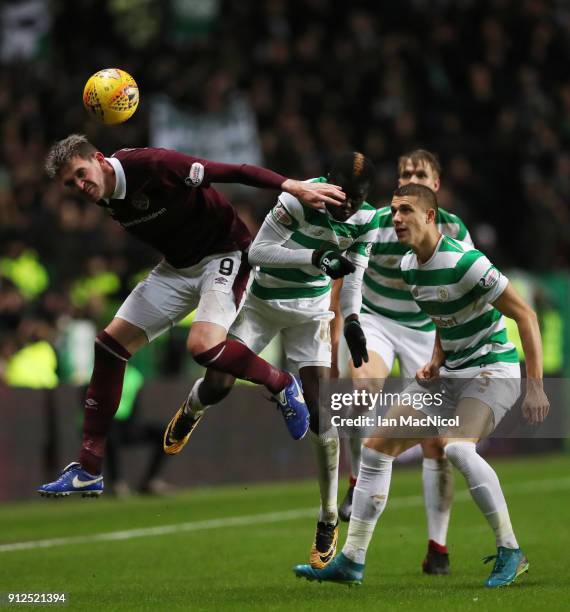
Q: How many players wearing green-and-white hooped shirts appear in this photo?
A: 3